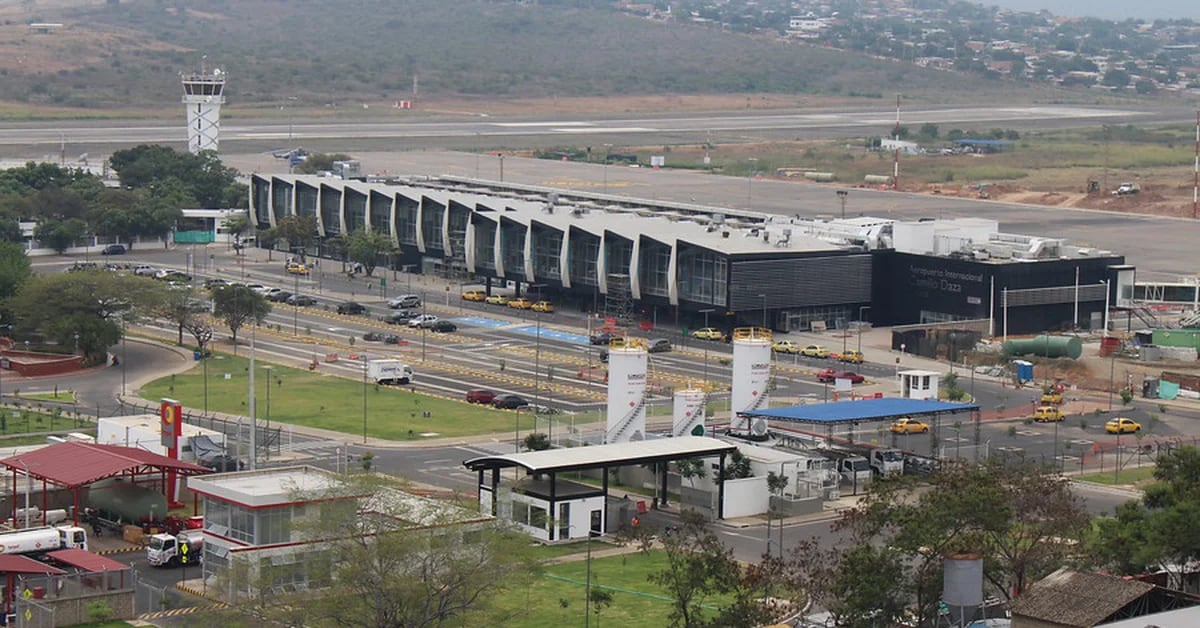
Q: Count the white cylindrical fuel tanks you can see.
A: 3